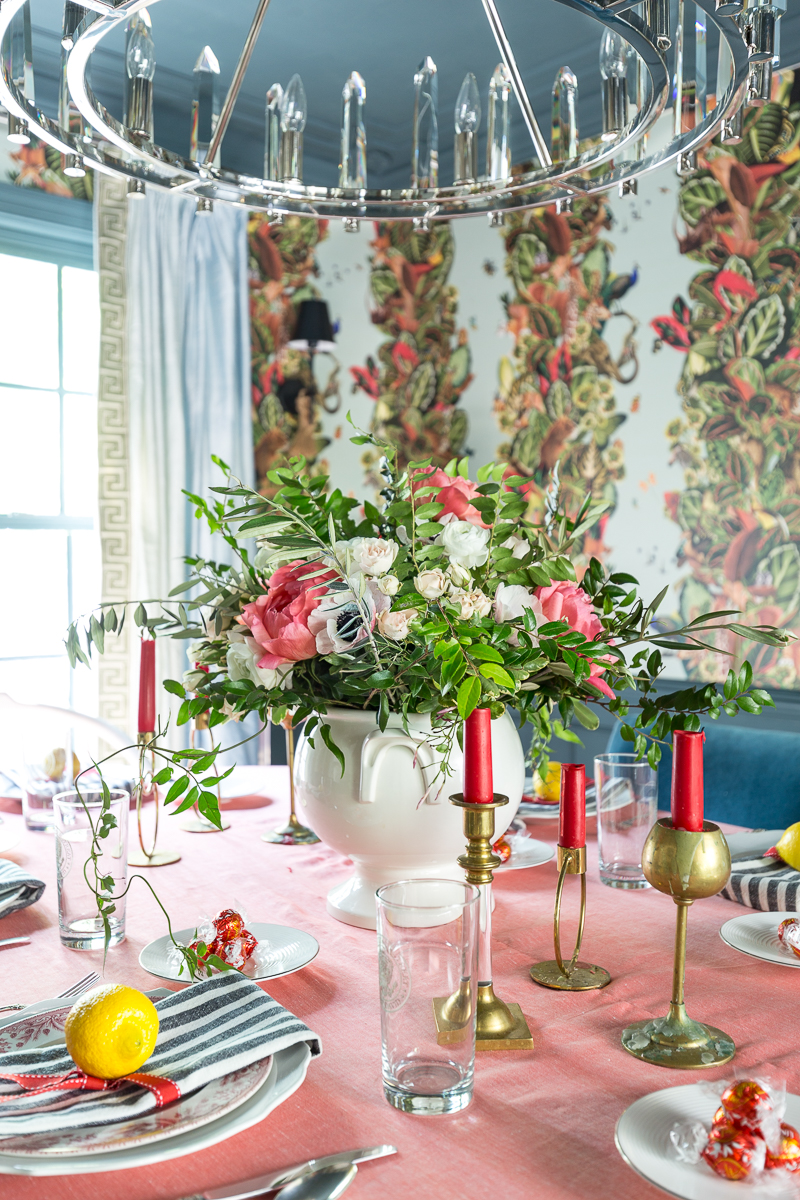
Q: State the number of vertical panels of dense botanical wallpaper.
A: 4